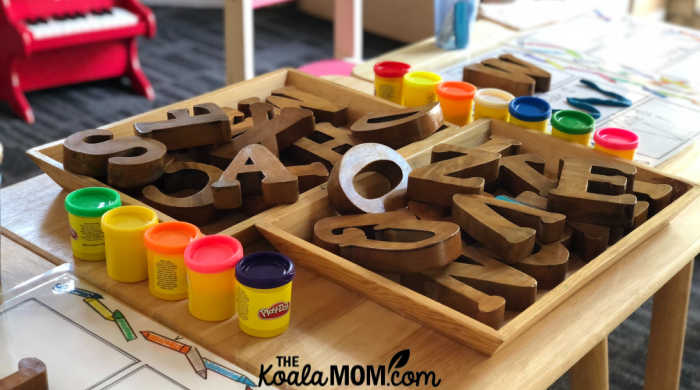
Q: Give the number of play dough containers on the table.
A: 12